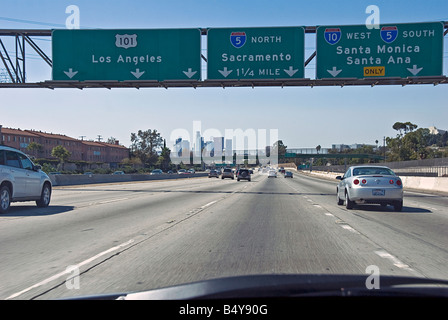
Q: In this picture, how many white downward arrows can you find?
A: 7